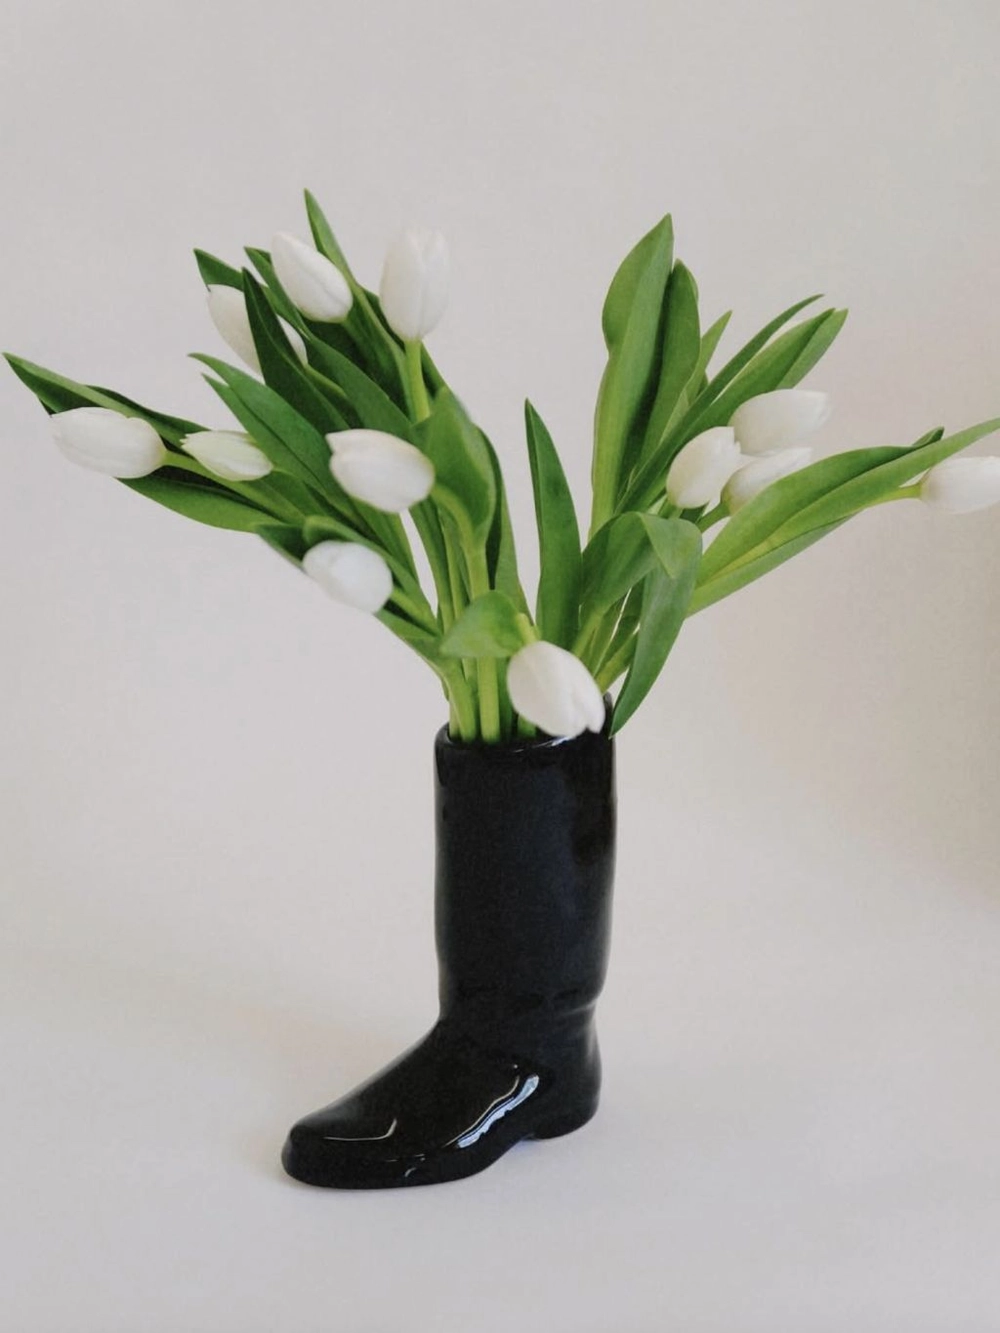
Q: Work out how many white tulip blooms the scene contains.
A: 12